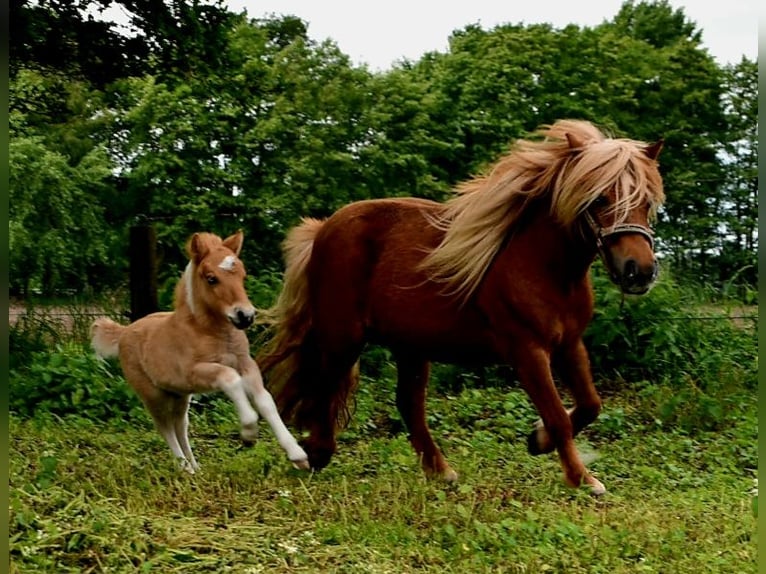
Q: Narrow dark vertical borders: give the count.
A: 2